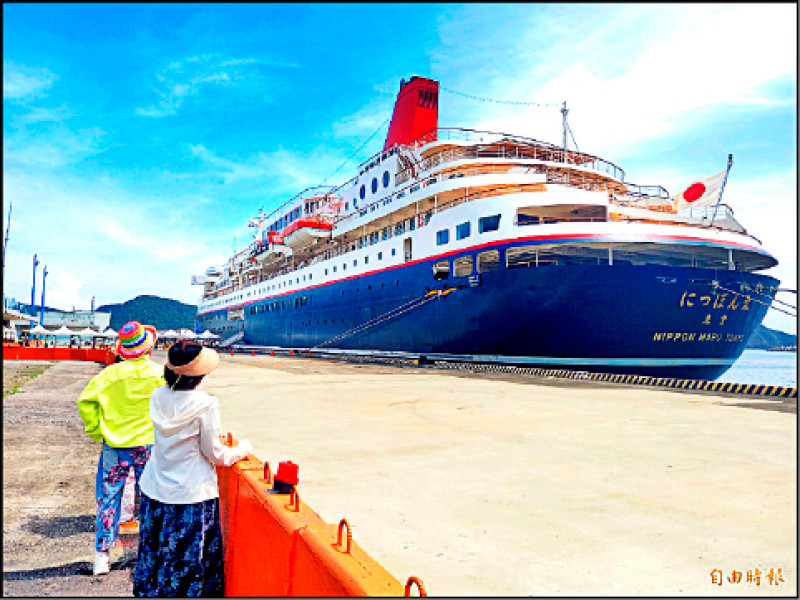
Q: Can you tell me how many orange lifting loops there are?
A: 5